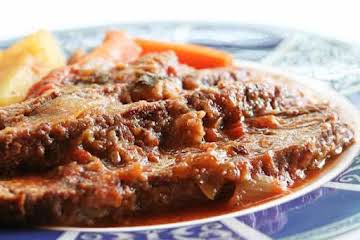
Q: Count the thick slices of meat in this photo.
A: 2